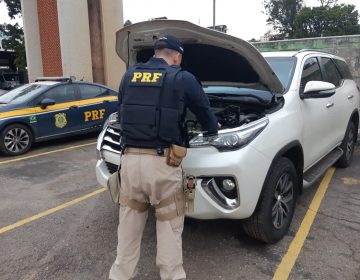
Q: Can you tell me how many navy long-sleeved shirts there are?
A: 1